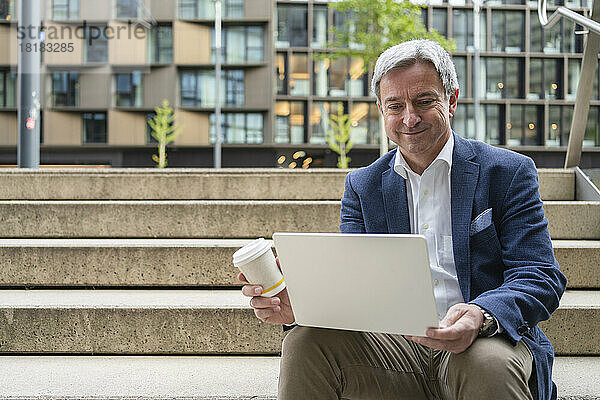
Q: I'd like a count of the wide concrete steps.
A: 5